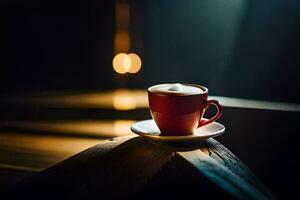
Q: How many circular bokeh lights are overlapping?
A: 2